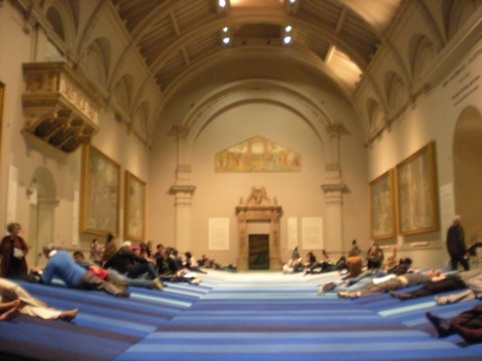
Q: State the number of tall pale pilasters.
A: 2